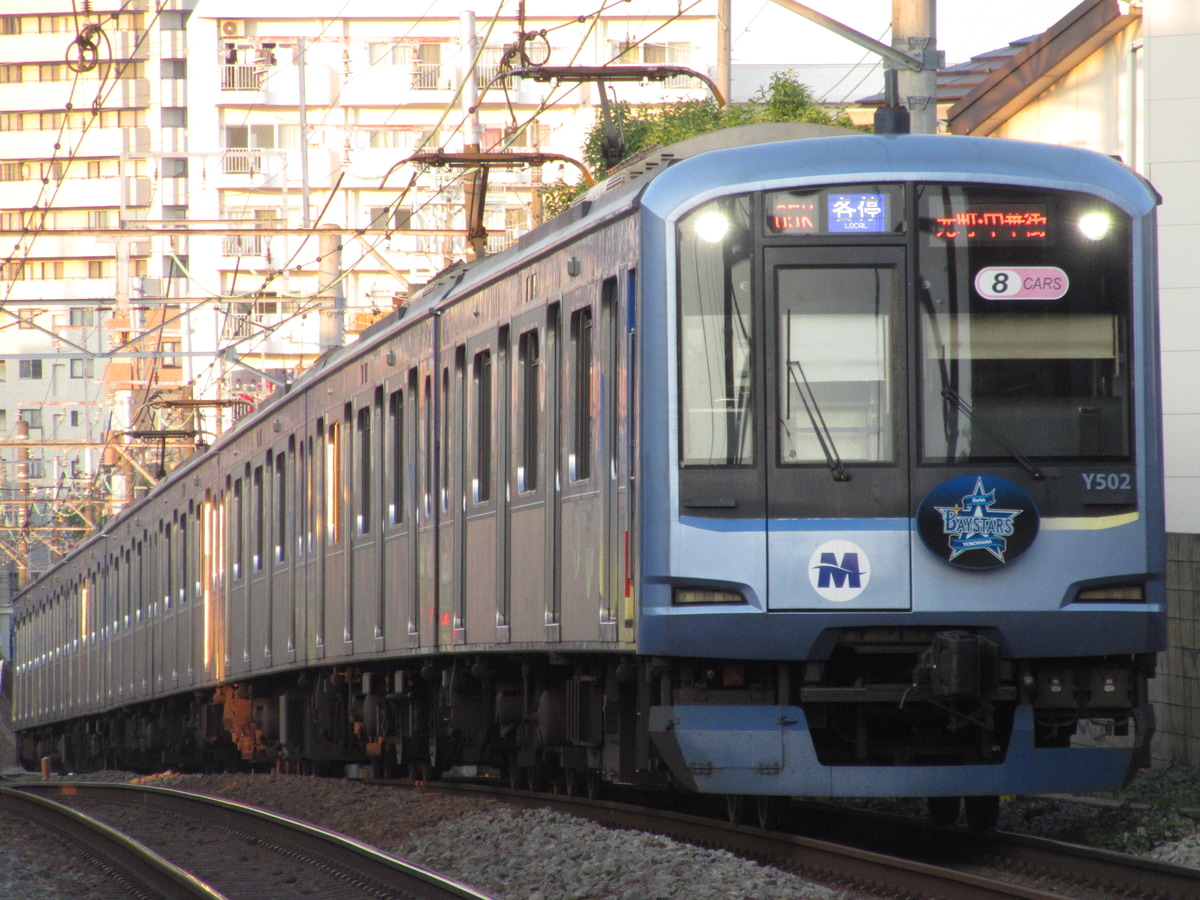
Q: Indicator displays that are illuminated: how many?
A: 3